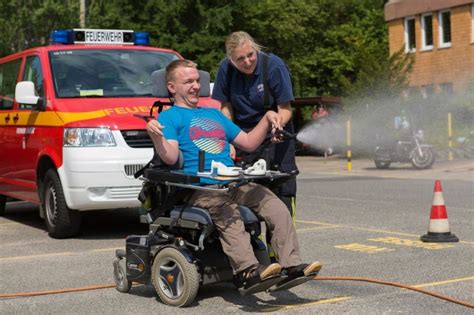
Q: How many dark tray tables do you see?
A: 1